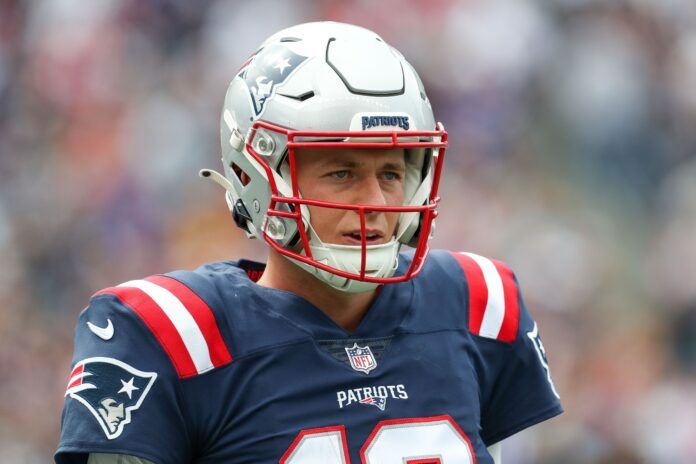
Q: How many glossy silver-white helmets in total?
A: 1